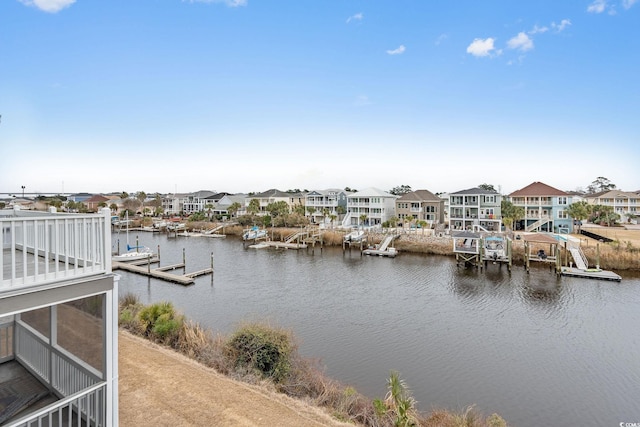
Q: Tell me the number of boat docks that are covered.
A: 2